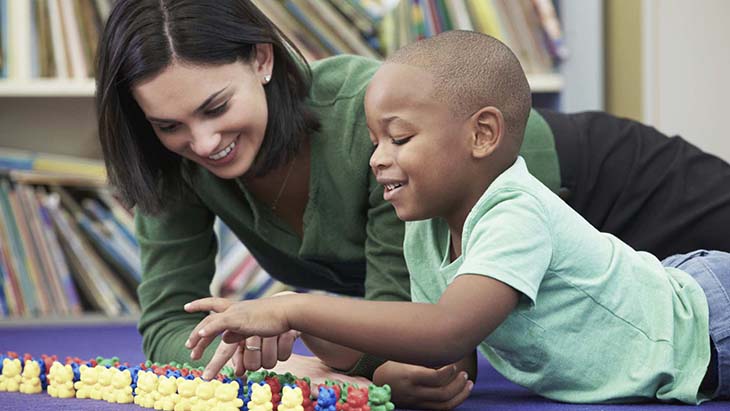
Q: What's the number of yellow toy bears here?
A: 13